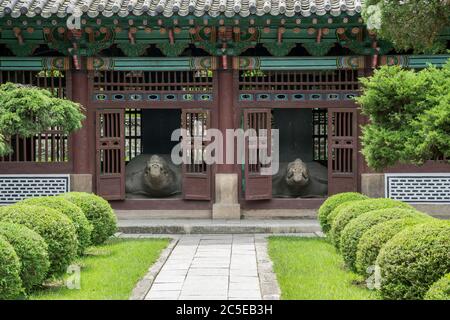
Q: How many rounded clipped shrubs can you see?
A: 12